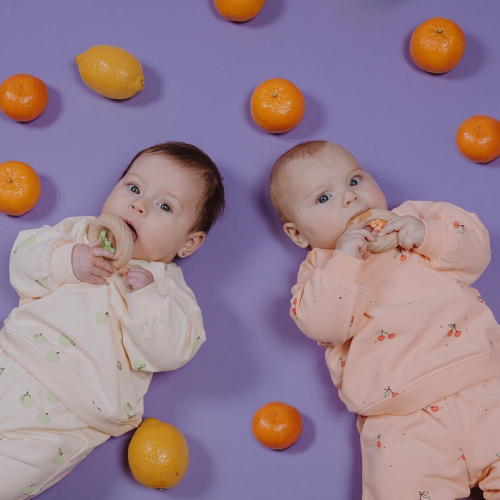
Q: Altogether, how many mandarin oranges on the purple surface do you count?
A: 7